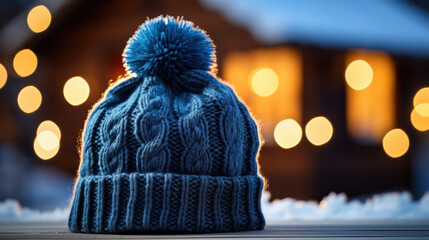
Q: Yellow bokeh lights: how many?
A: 14